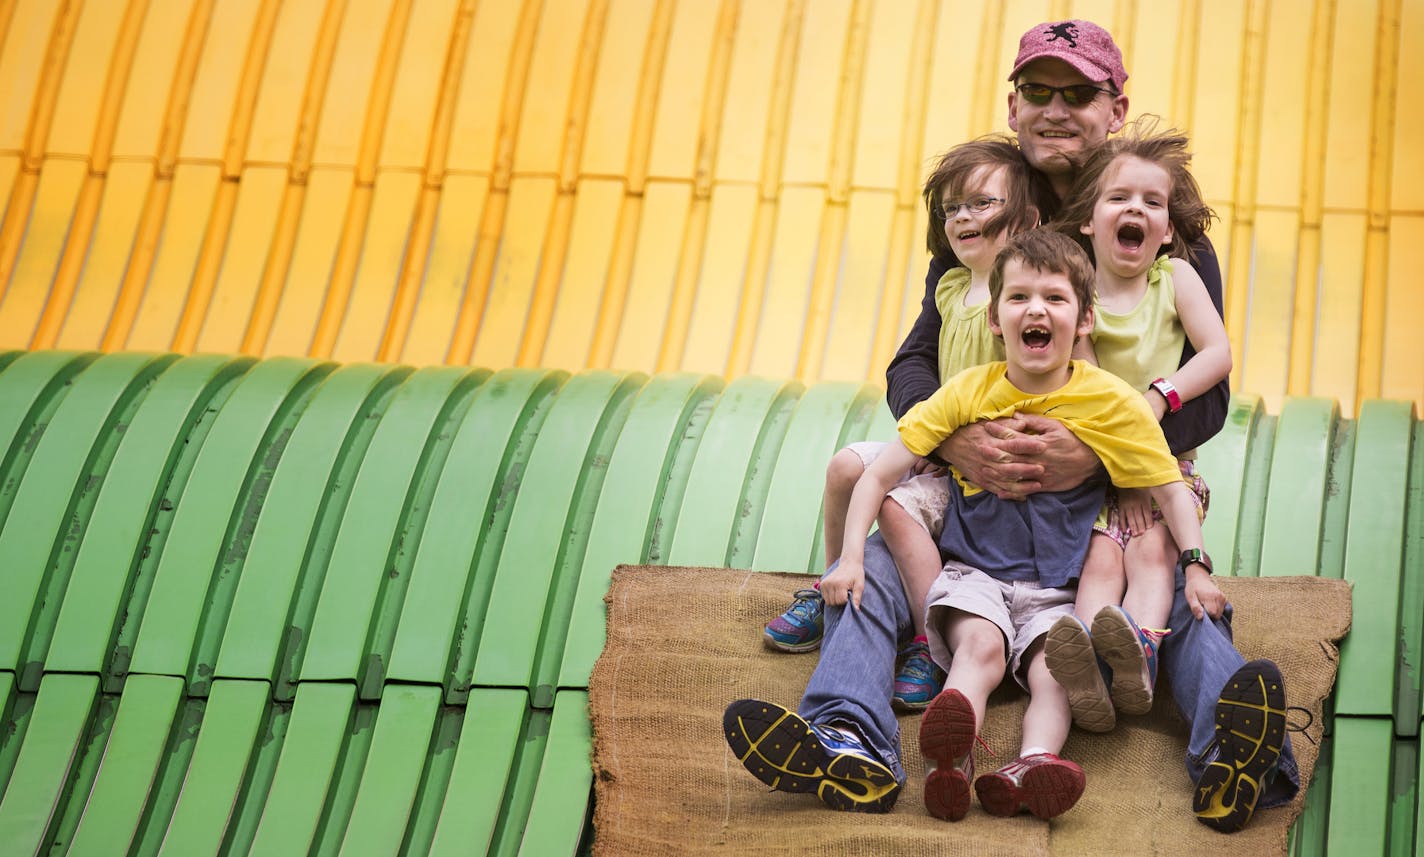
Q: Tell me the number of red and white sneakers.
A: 2